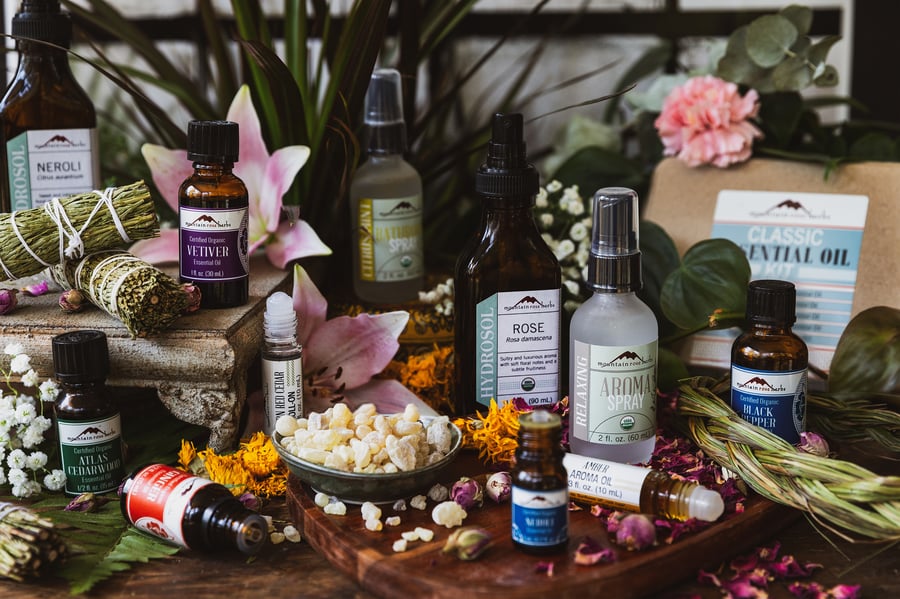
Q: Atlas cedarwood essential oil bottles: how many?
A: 1